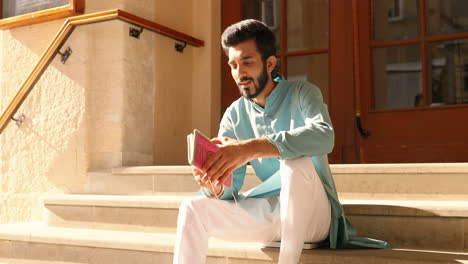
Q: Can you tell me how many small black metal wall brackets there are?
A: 4